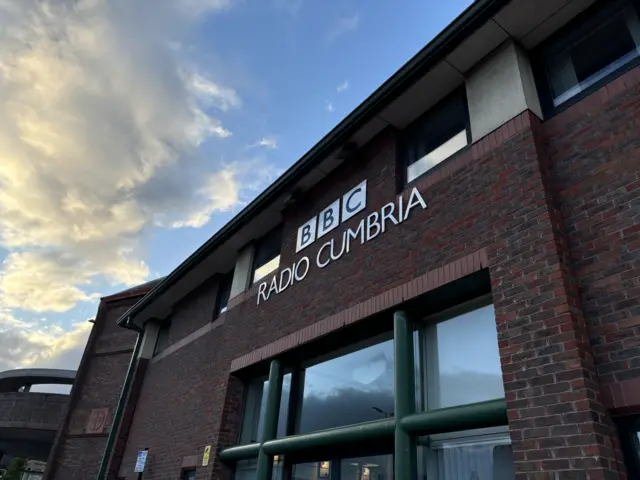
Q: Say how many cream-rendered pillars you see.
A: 3